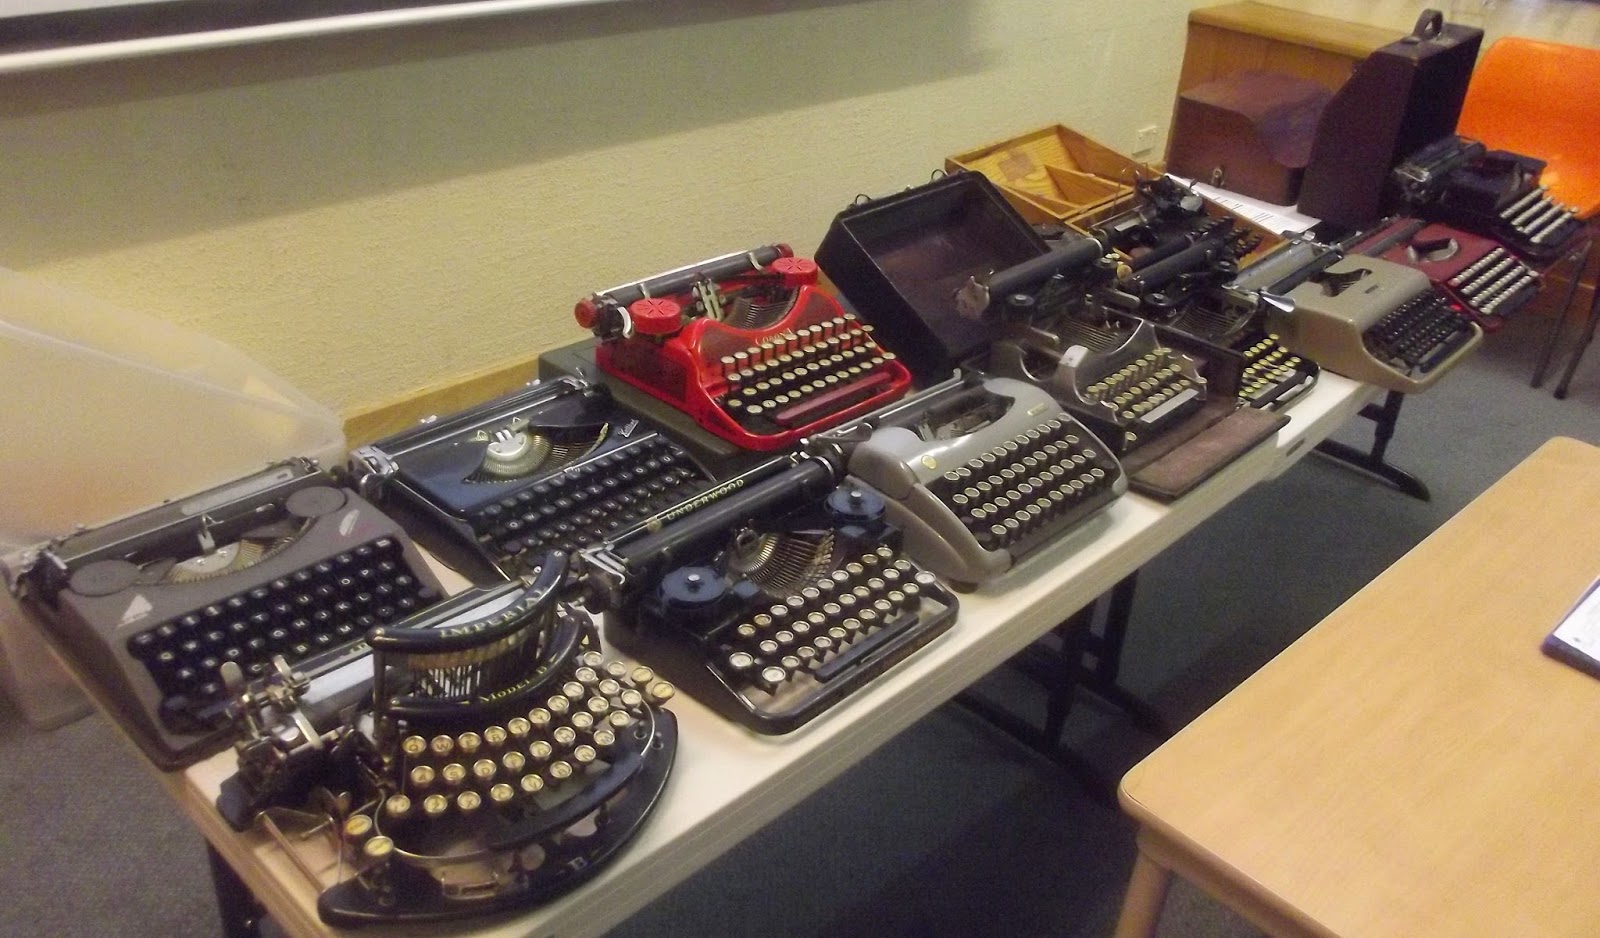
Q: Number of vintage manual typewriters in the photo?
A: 12